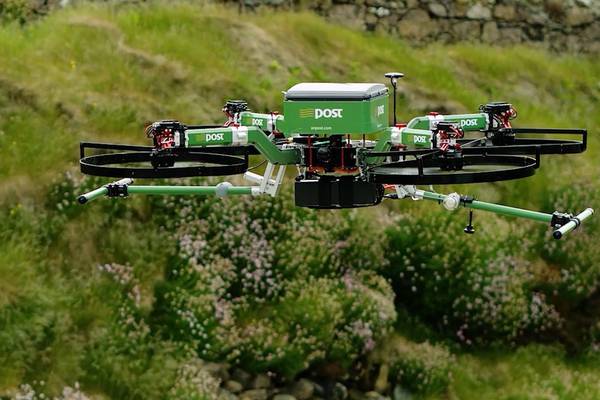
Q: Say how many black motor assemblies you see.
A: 4